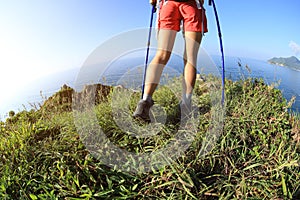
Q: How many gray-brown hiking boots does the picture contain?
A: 2